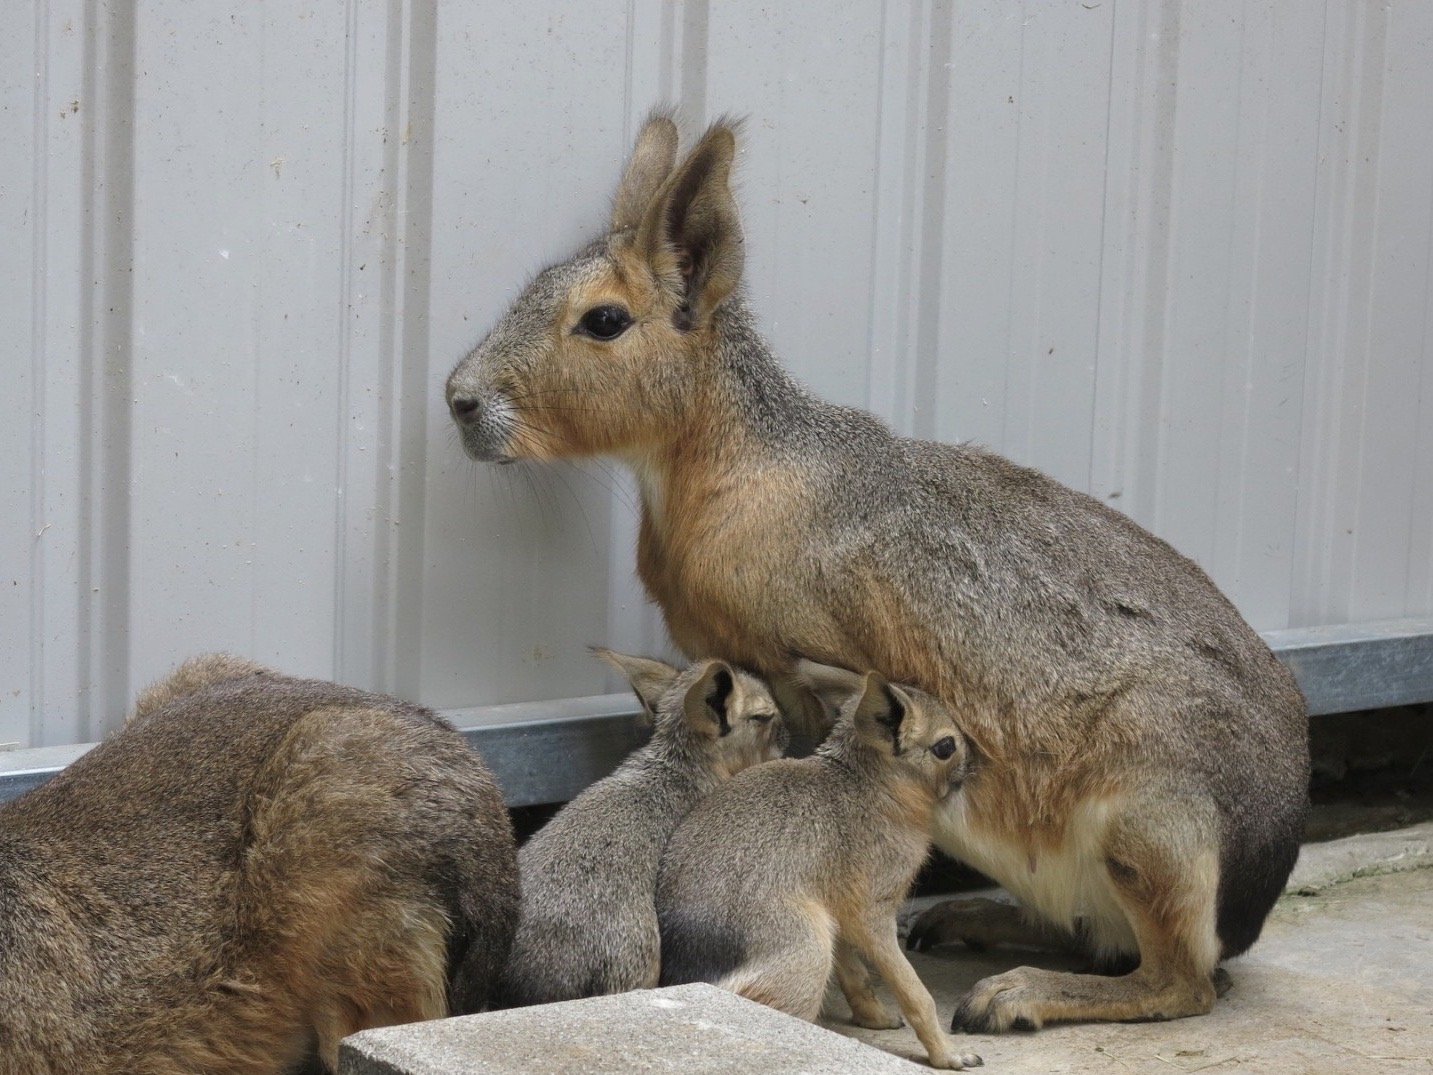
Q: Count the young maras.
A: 2